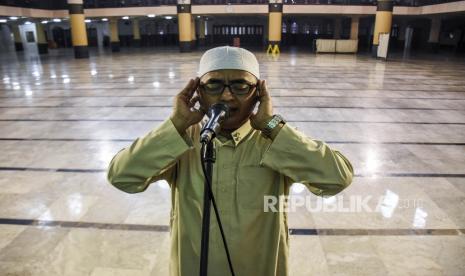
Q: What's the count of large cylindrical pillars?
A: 4